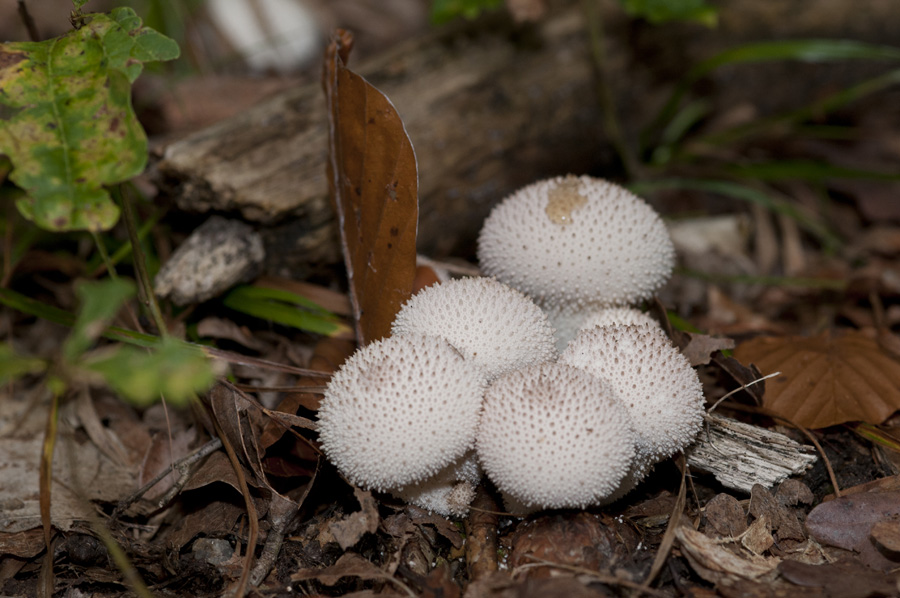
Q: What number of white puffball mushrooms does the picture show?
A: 6